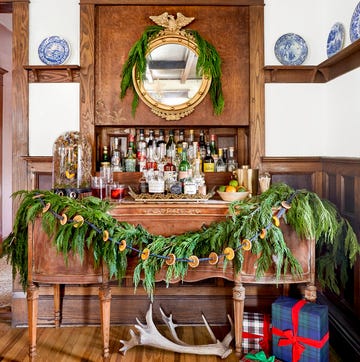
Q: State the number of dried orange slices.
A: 15